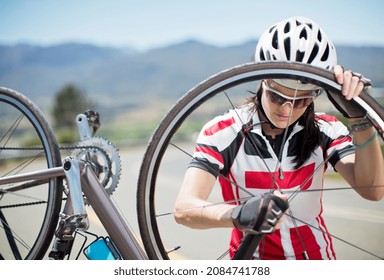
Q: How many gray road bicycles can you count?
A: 1